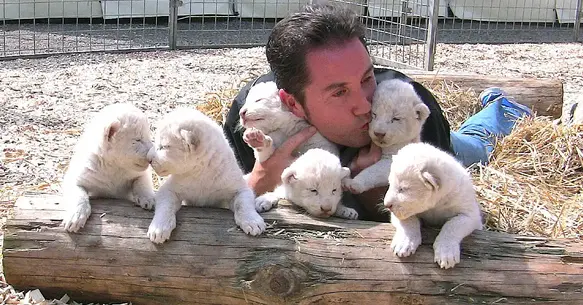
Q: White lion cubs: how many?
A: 6